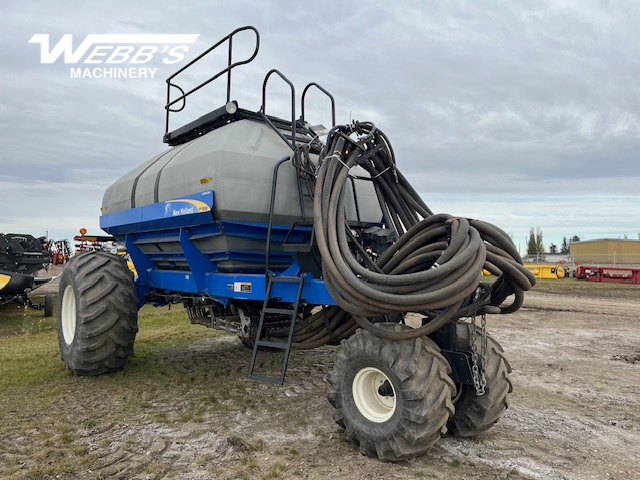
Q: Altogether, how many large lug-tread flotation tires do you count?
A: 3